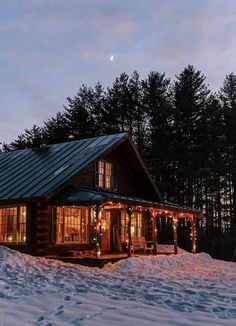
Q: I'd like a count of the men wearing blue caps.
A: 0